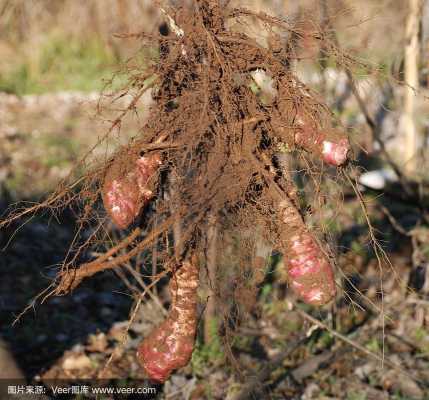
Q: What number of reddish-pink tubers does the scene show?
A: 4